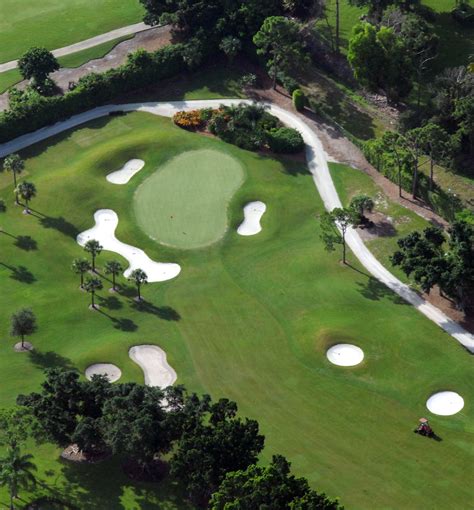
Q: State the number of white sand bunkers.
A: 7